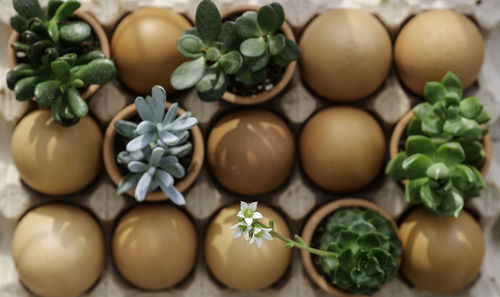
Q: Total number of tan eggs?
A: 10